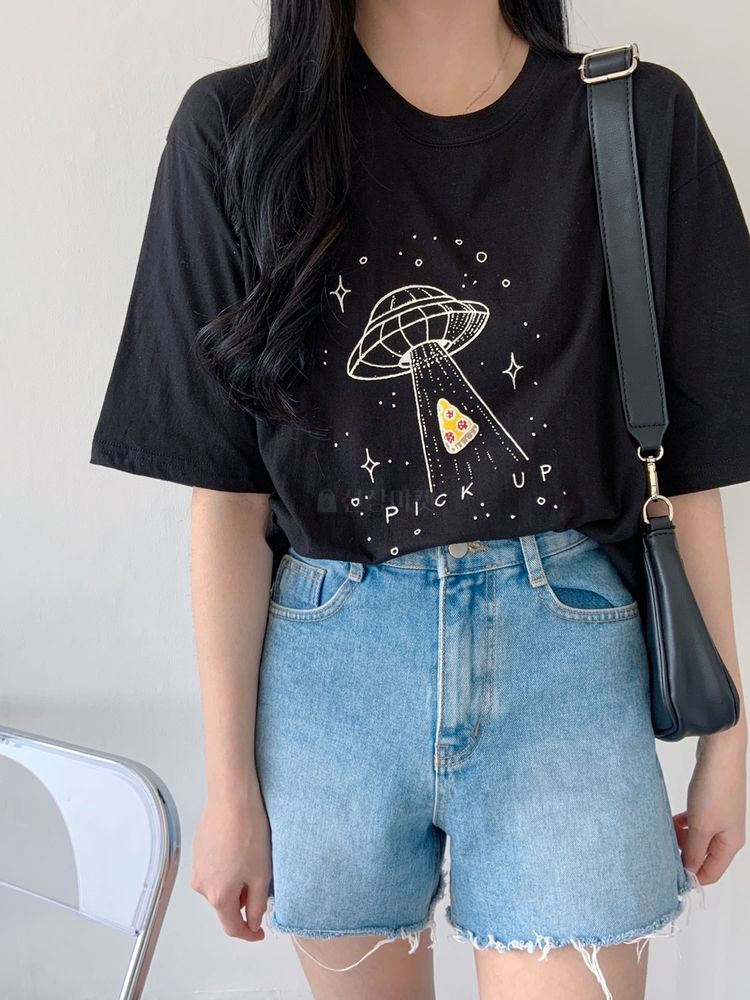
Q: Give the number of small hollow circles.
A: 9